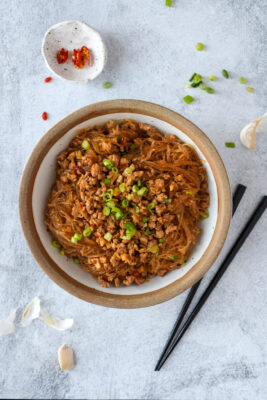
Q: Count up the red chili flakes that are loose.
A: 2